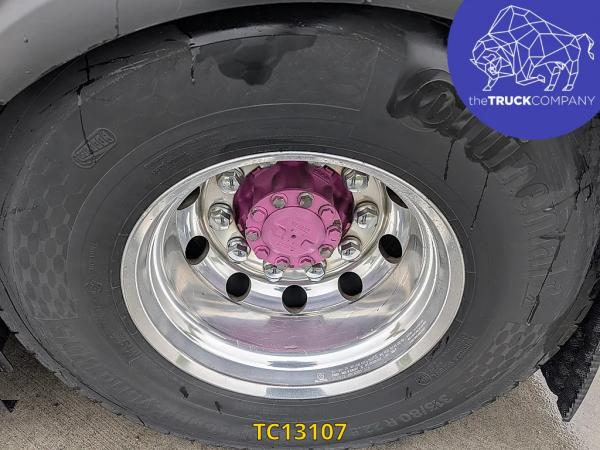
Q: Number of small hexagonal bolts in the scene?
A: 10